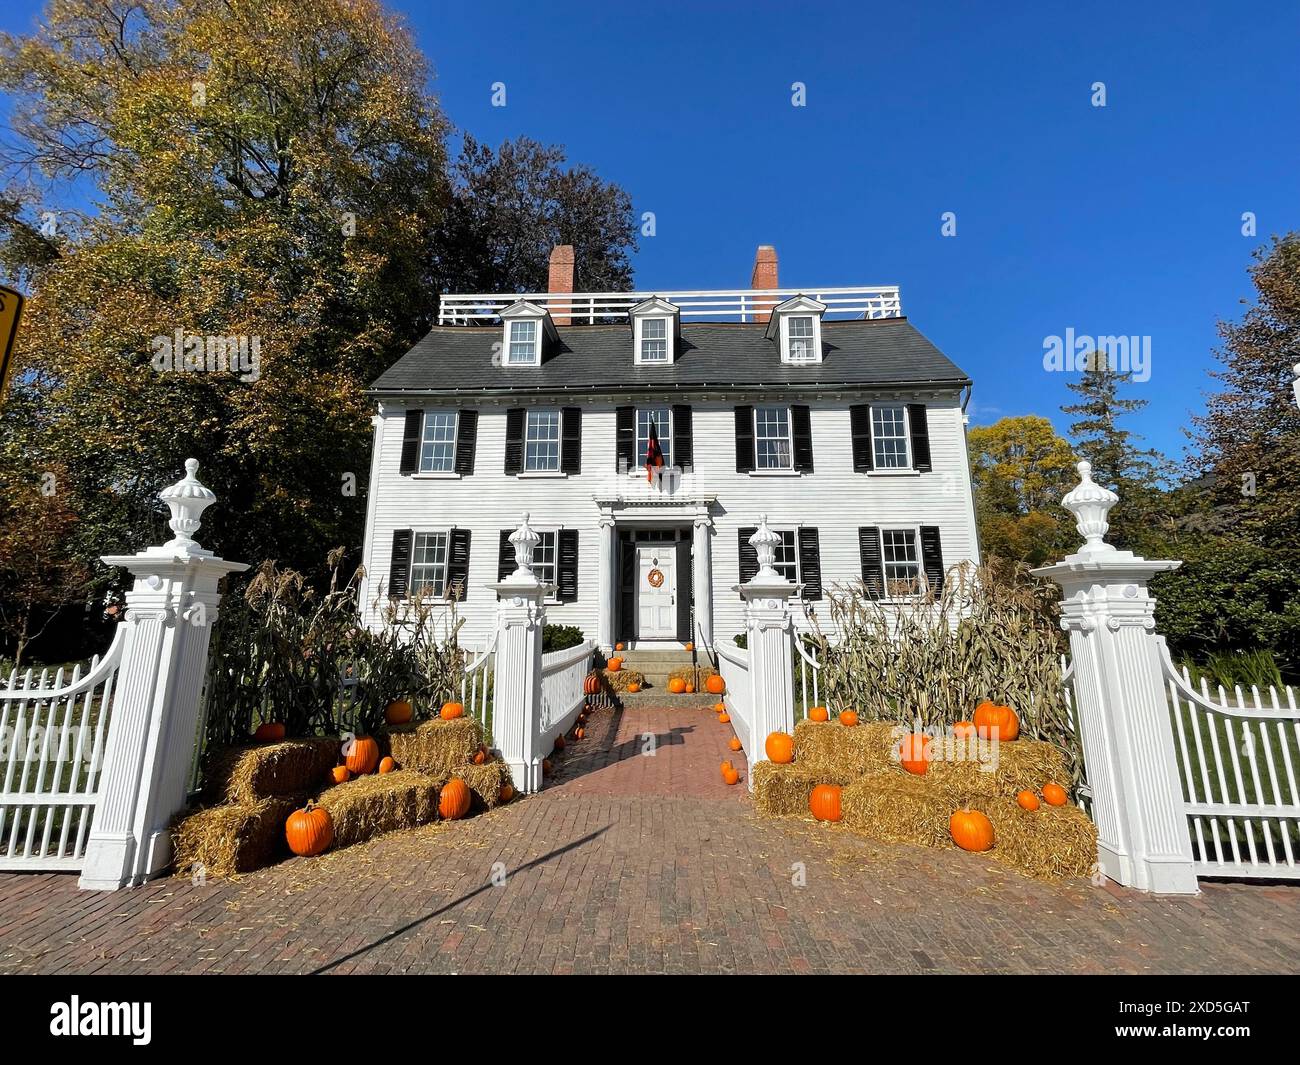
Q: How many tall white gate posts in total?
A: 4